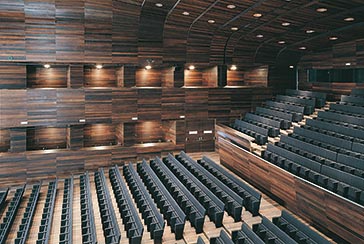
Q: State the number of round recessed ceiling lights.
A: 14